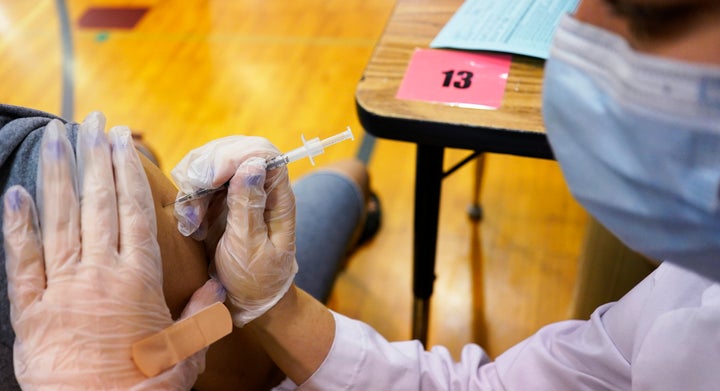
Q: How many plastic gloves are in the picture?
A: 2